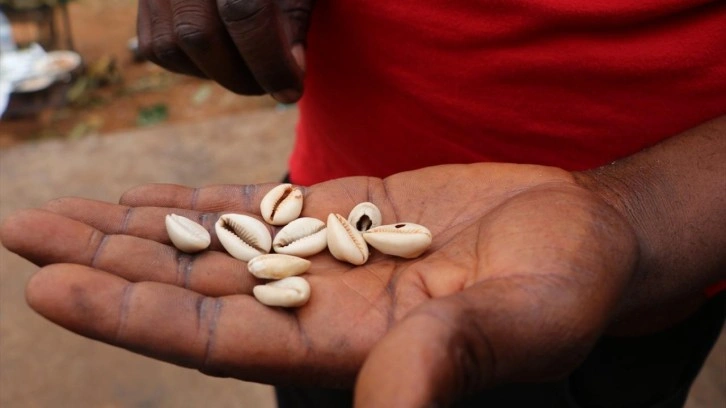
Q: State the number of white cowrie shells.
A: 9